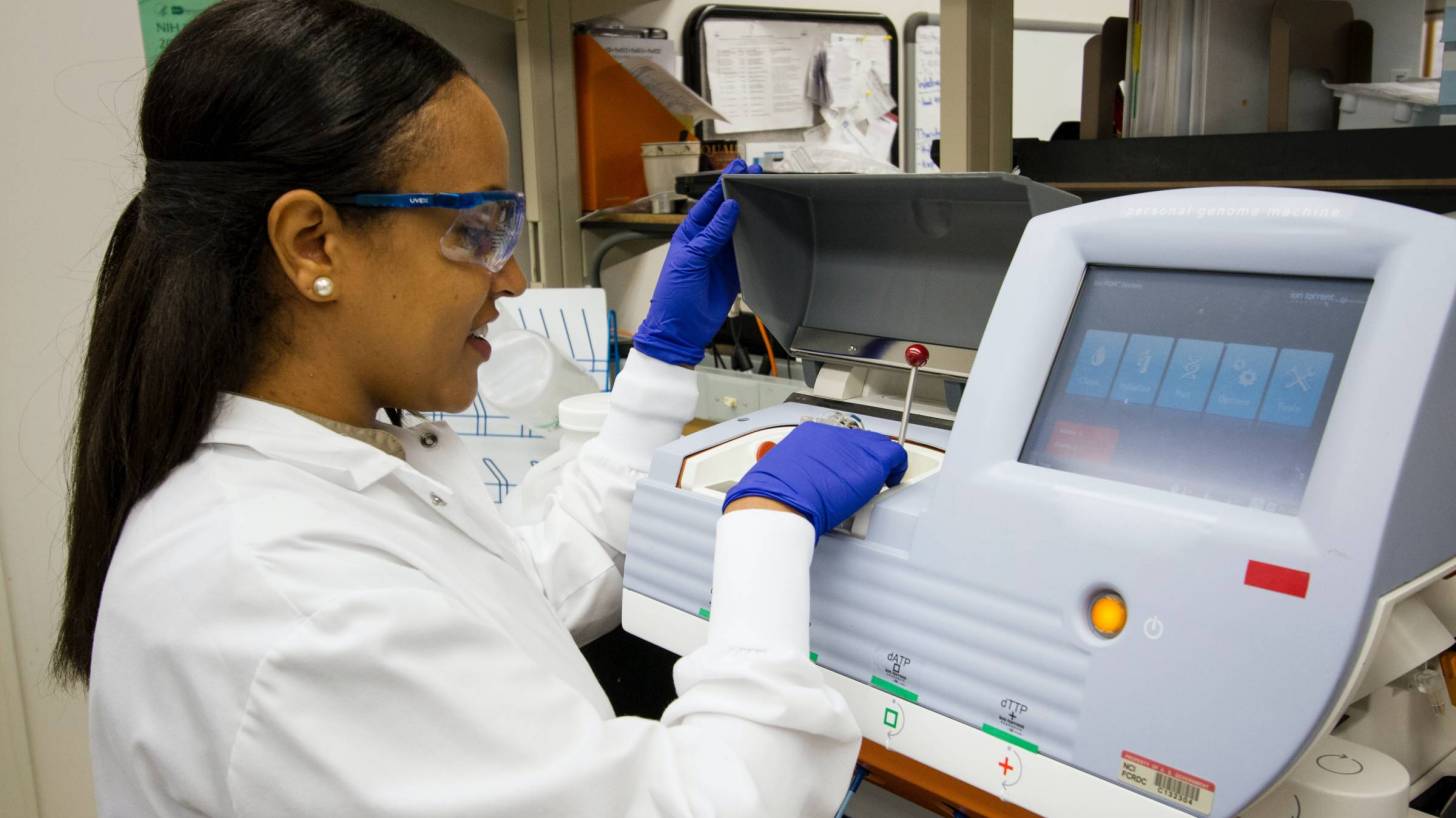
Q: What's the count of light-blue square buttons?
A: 5